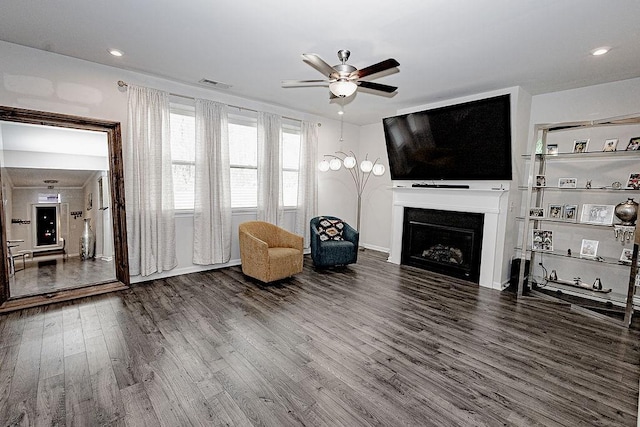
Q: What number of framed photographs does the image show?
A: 14